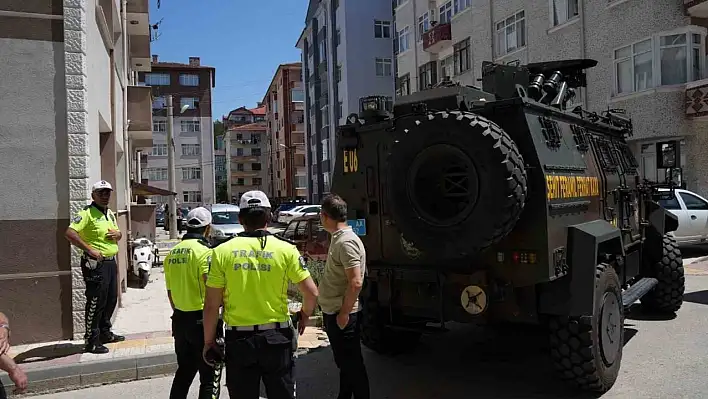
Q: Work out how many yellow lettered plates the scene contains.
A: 2